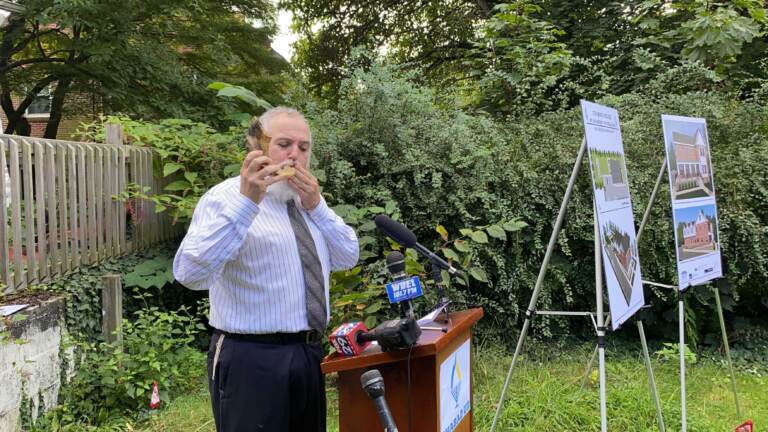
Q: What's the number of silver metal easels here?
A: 2